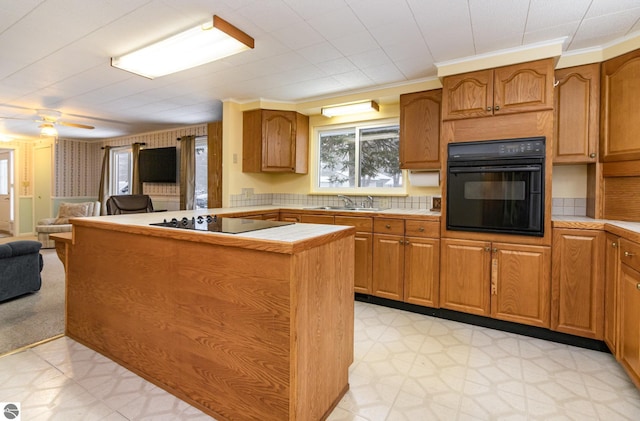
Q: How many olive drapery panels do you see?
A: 3